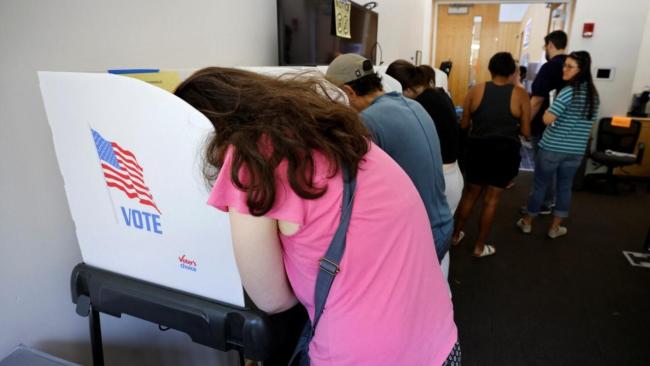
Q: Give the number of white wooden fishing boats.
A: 0